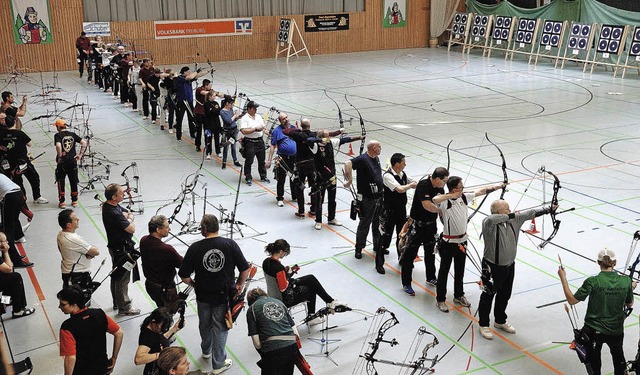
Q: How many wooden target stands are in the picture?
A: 9